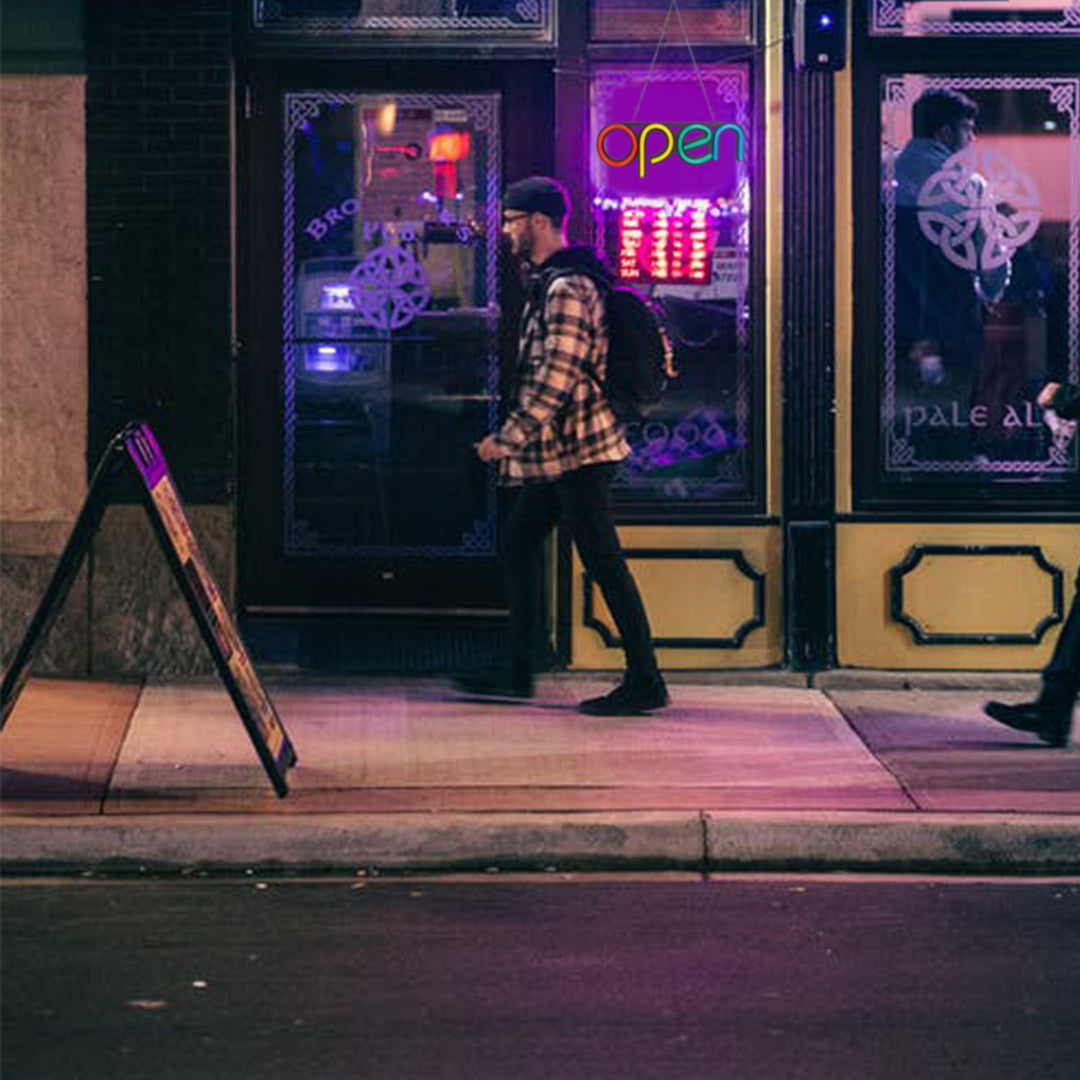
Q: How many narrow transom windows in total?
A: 3